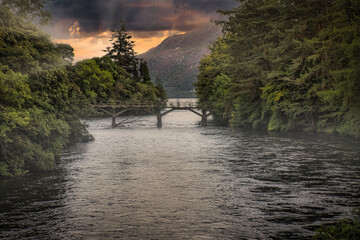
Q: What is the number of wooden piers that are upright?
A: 3